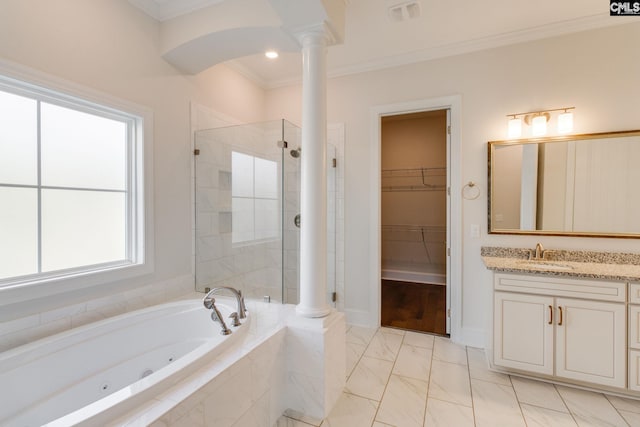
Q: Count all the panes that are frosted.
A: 4